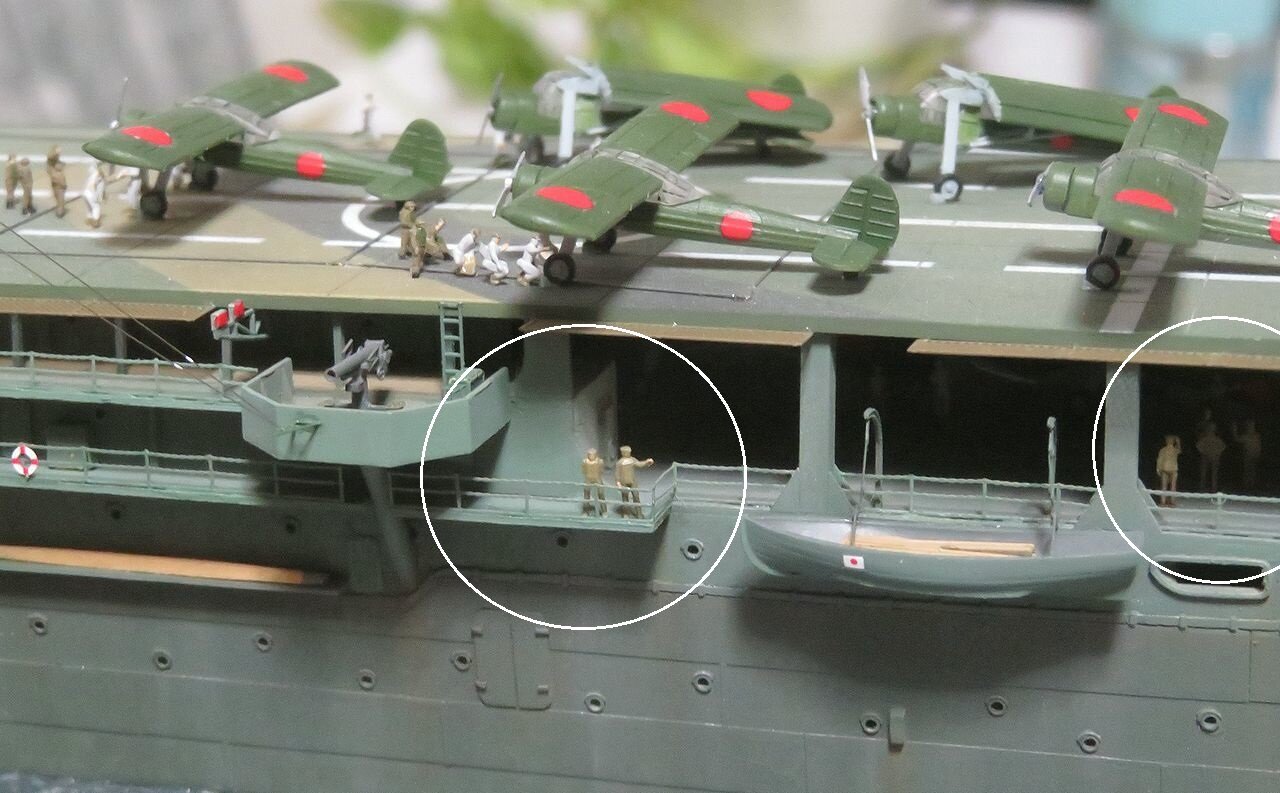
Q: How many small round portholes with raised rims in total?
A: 15